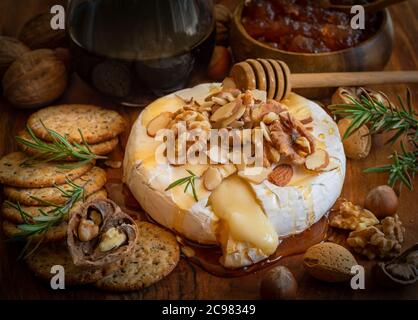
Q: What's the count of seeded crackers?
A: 8